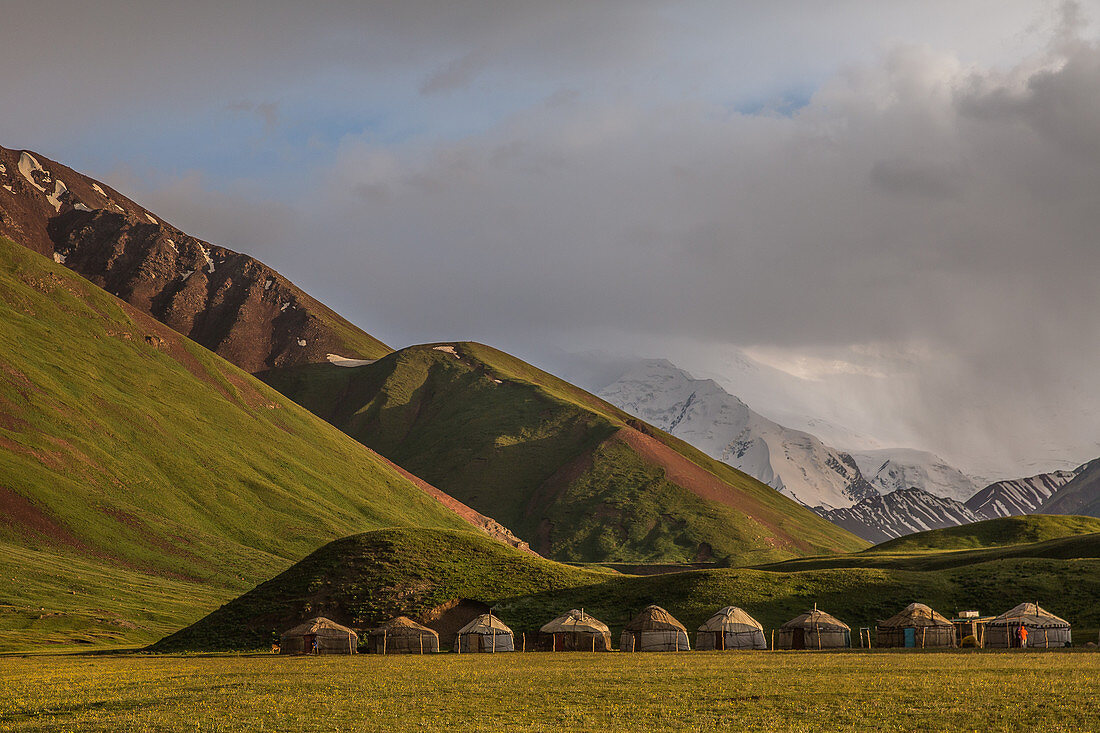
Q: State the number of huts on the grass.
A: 9